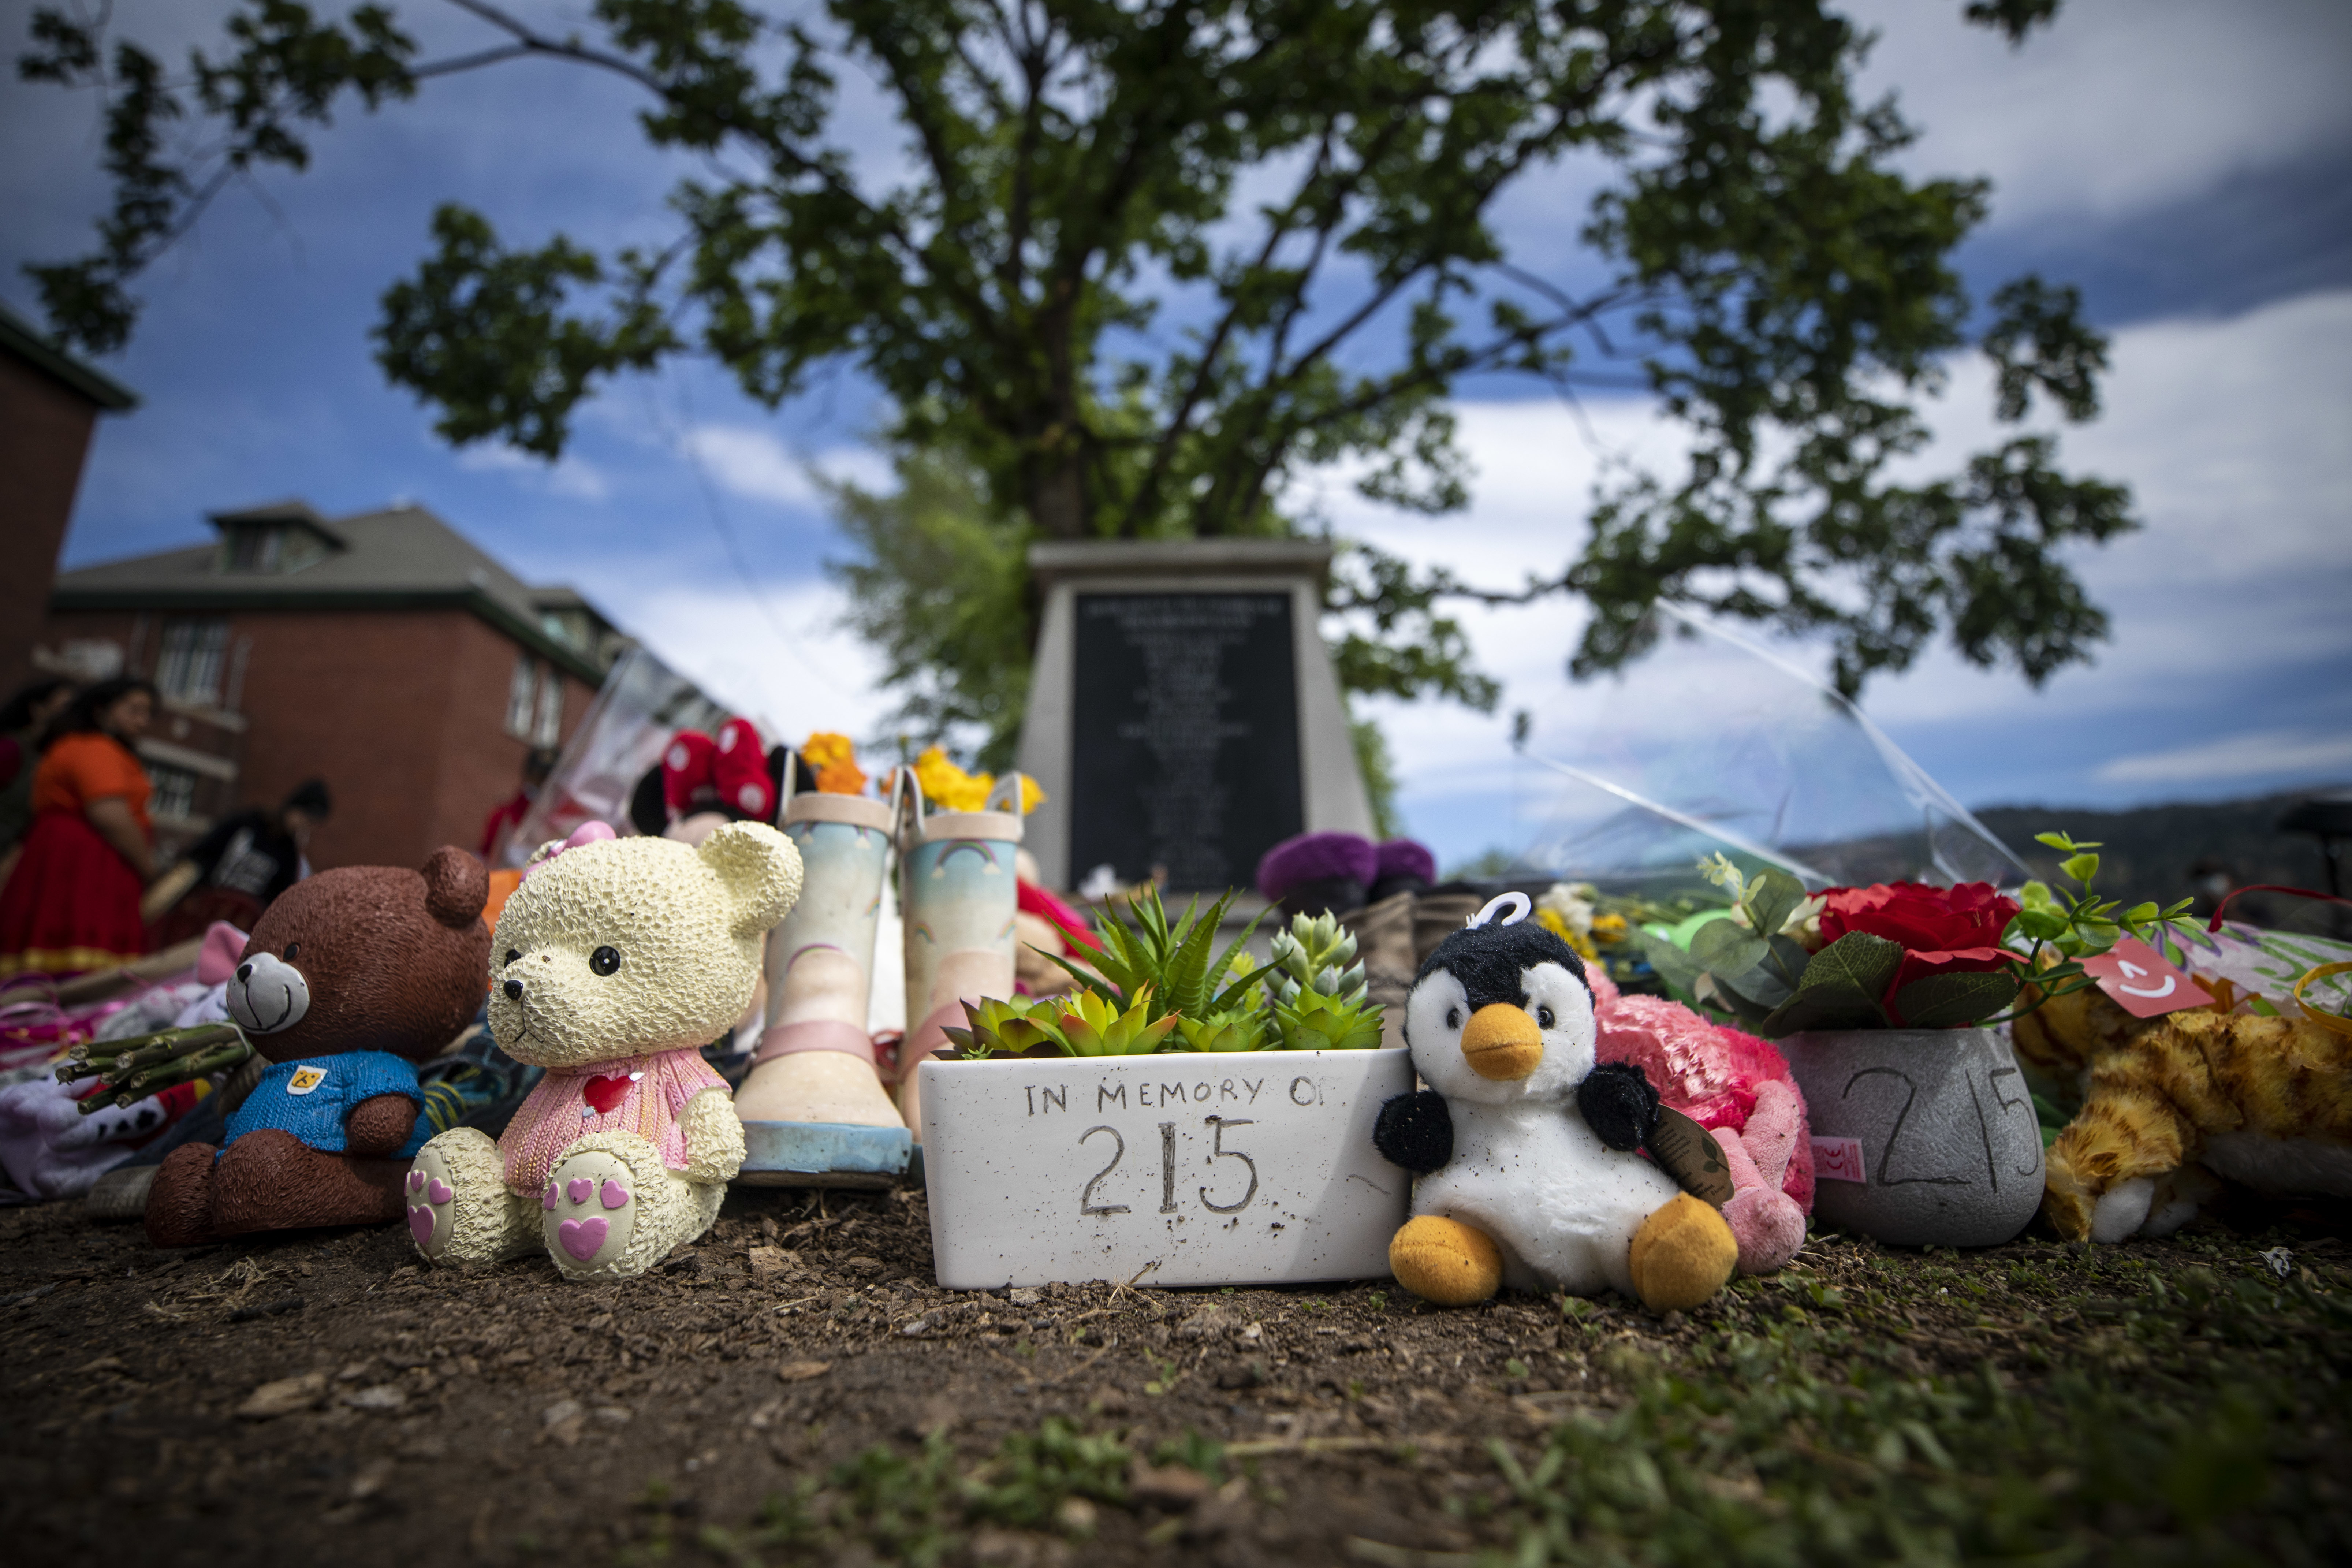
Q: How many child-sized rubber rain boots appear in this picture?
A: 2